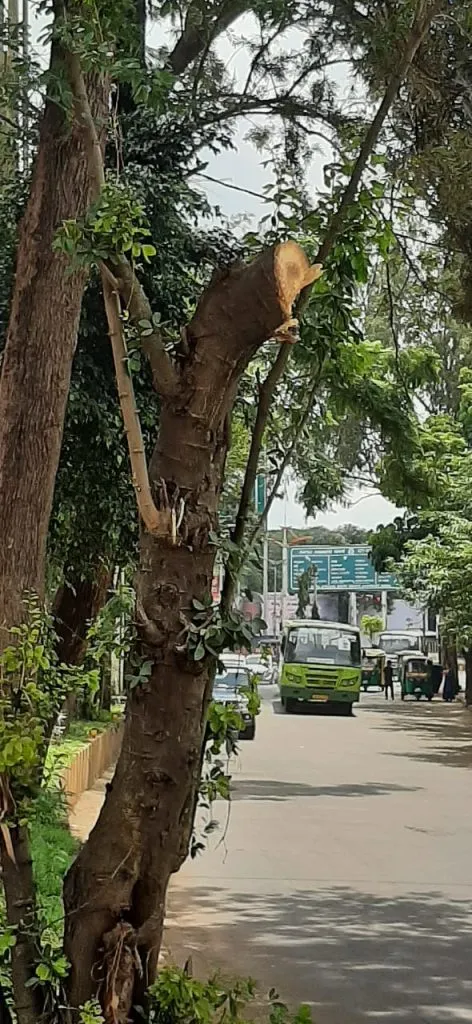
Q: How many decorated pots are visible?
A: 0